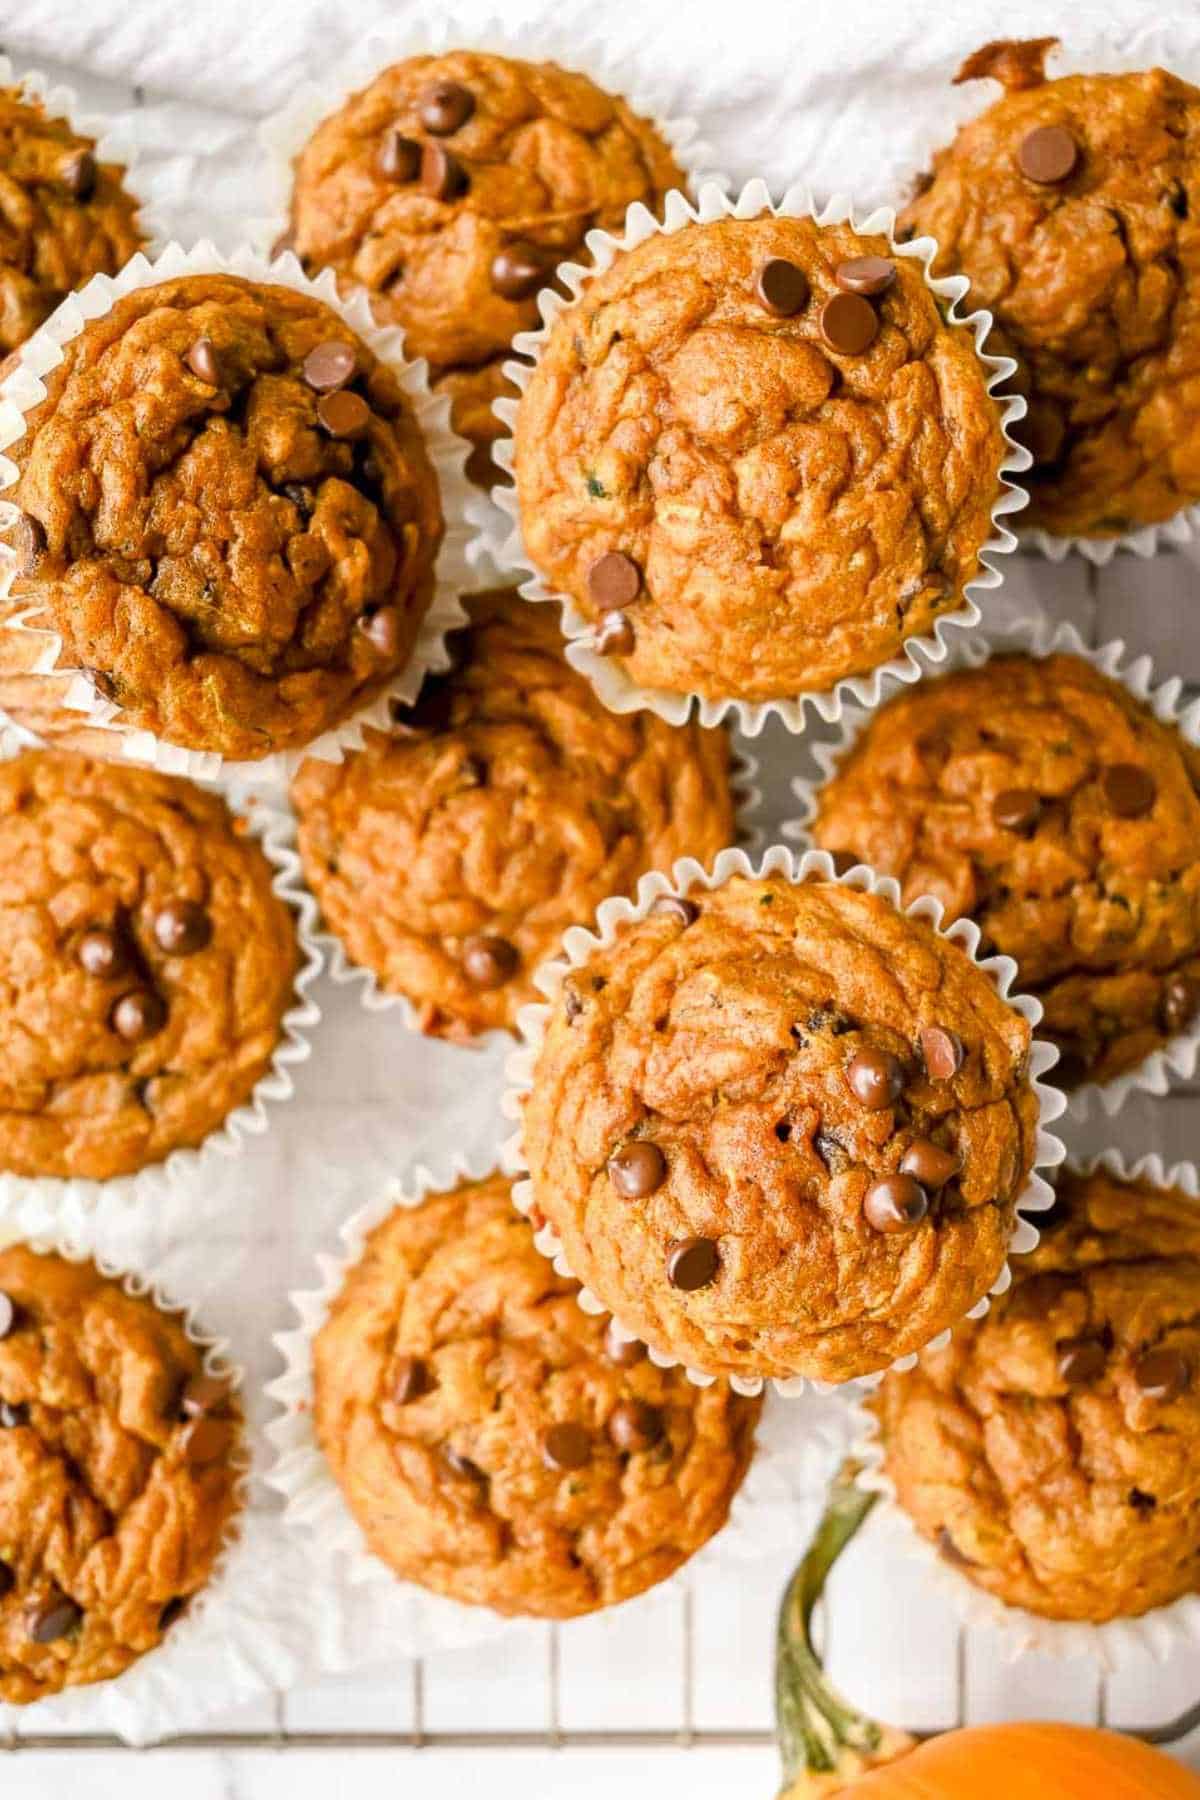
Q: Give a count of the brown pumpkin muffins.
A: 12